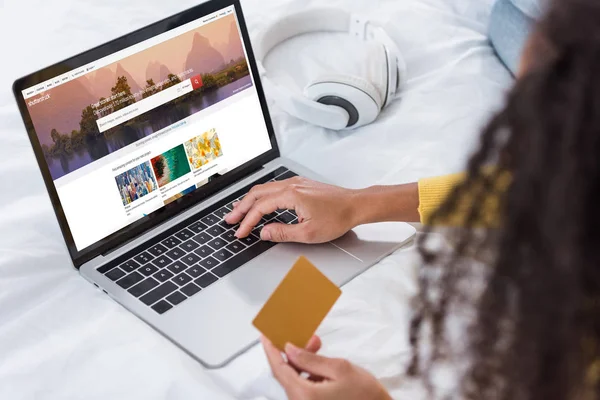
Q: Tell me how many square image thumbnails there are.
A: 3